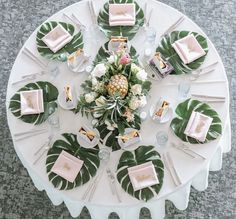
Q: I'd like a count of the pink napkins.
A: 7